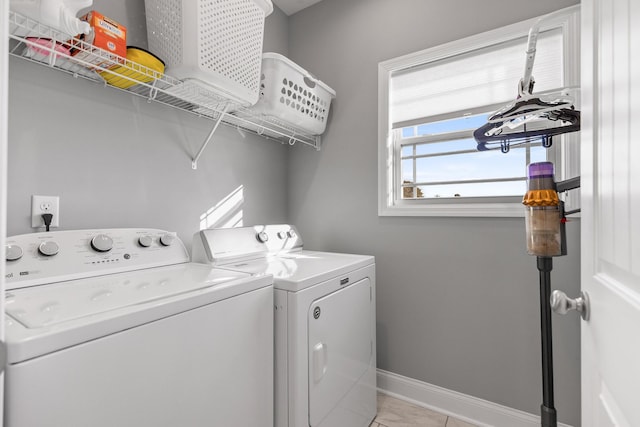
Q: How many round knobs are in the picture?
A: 9